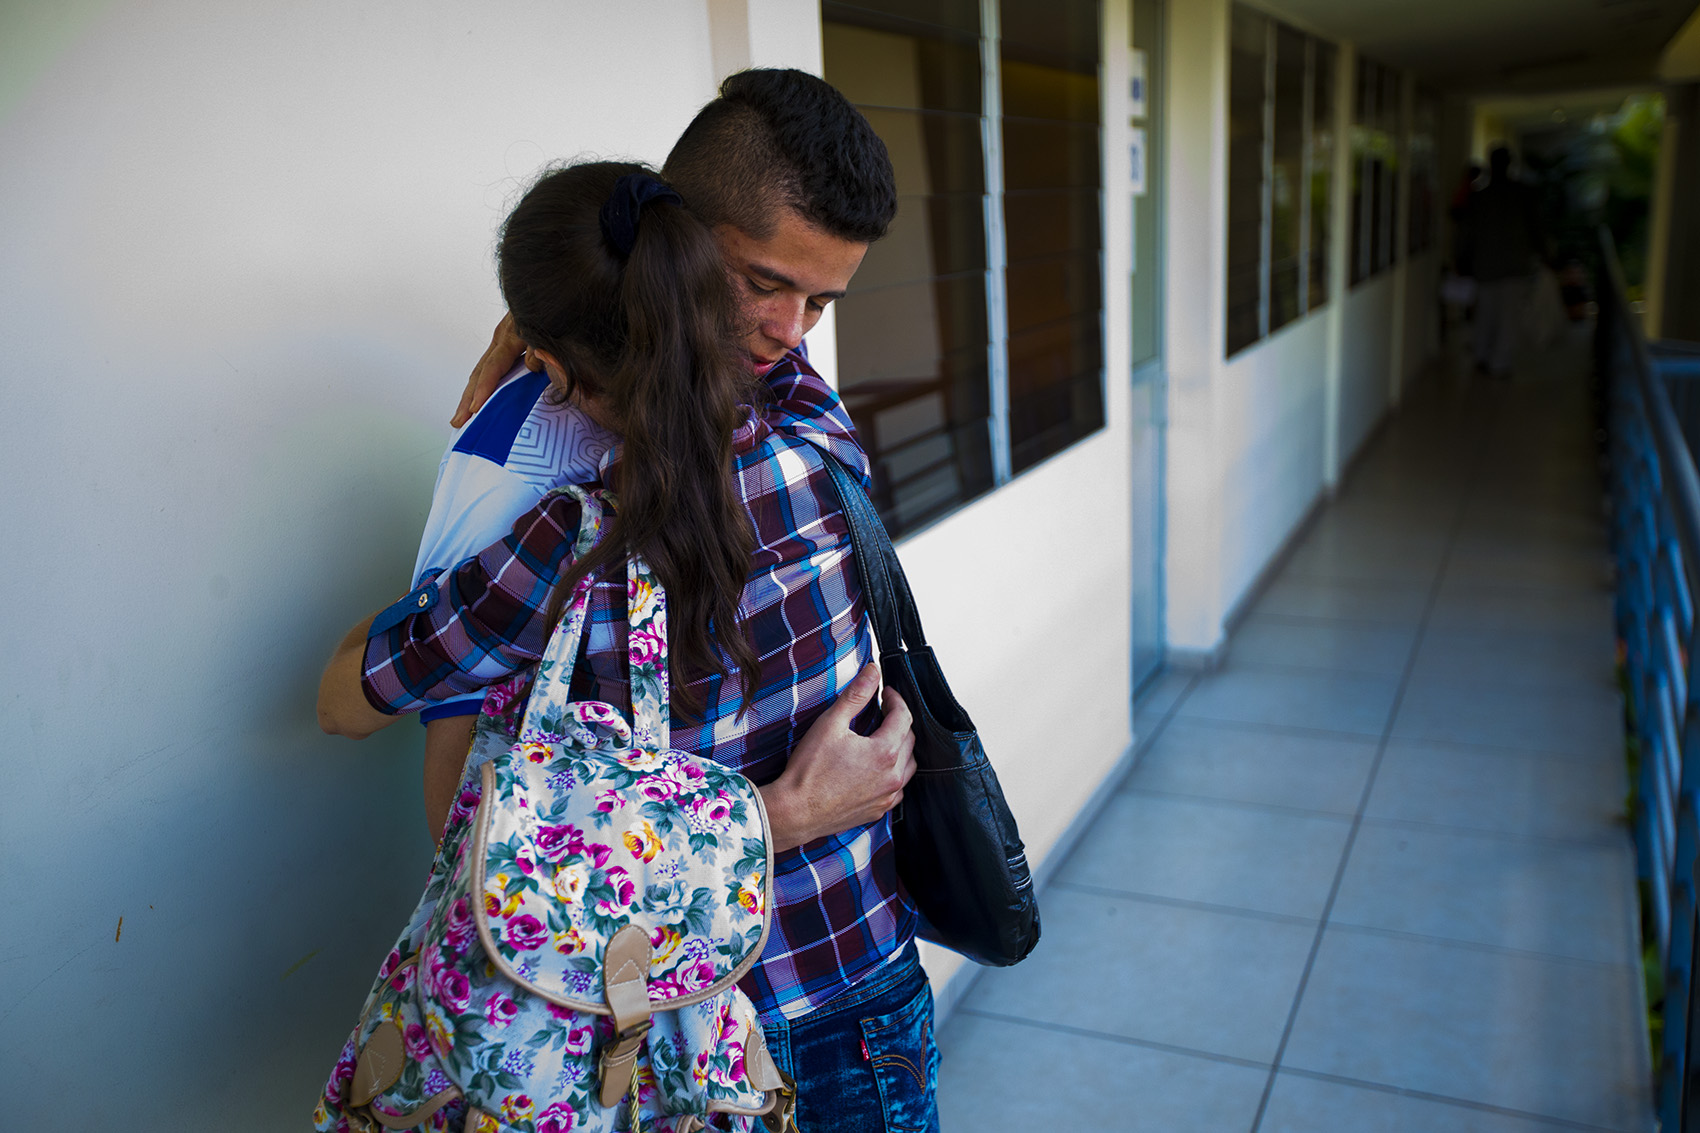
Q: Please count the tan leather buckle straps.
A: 3